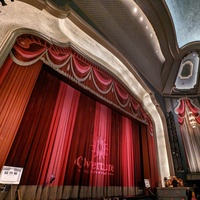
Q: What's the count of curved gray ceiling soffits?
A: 1